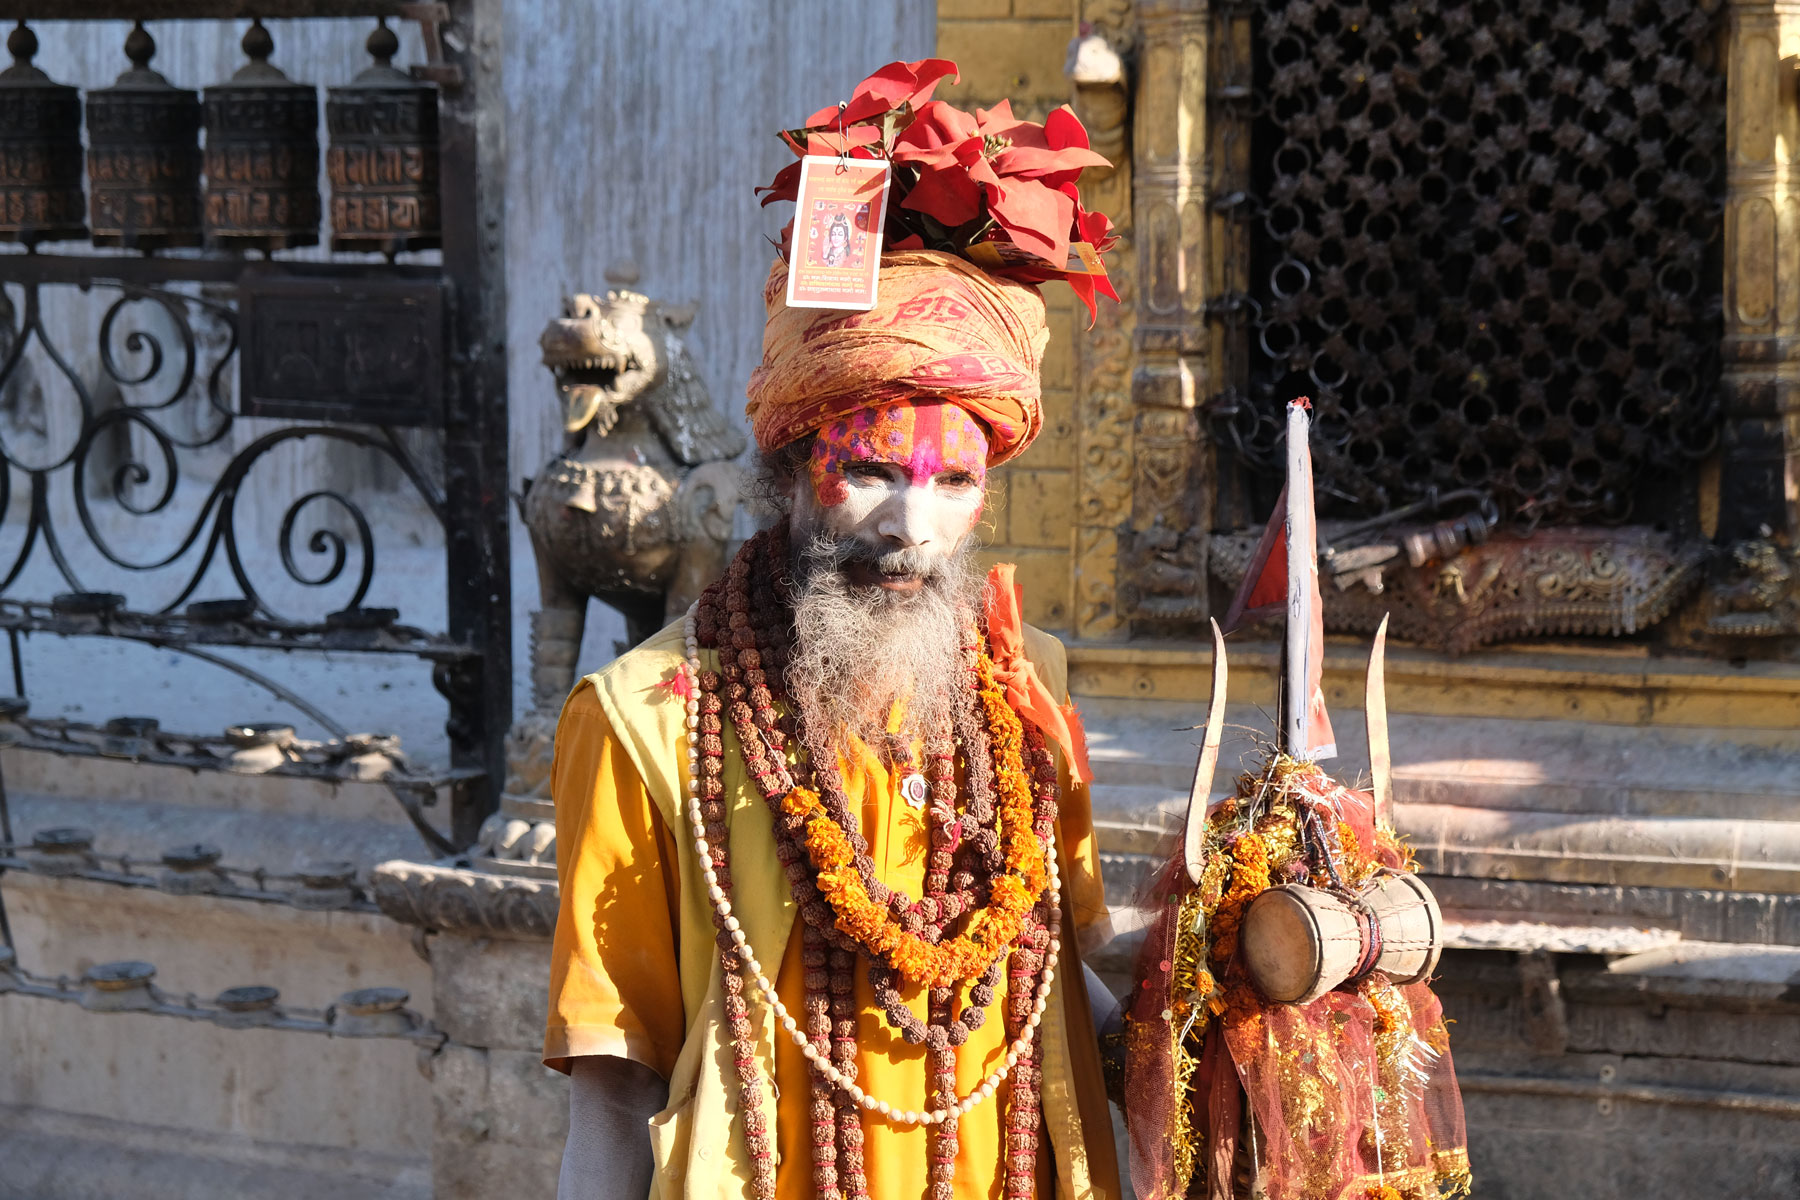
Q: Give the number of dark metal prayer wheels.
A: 4